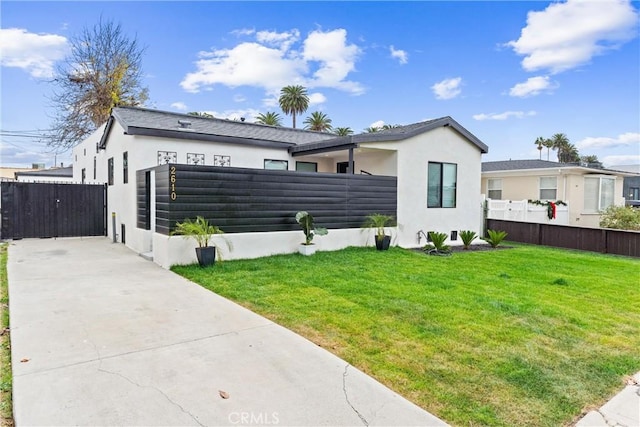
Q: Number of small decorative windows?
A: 3